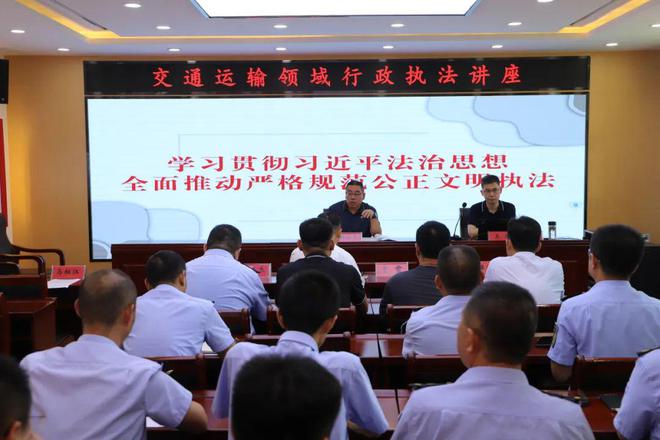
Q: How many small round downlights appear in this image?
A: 14